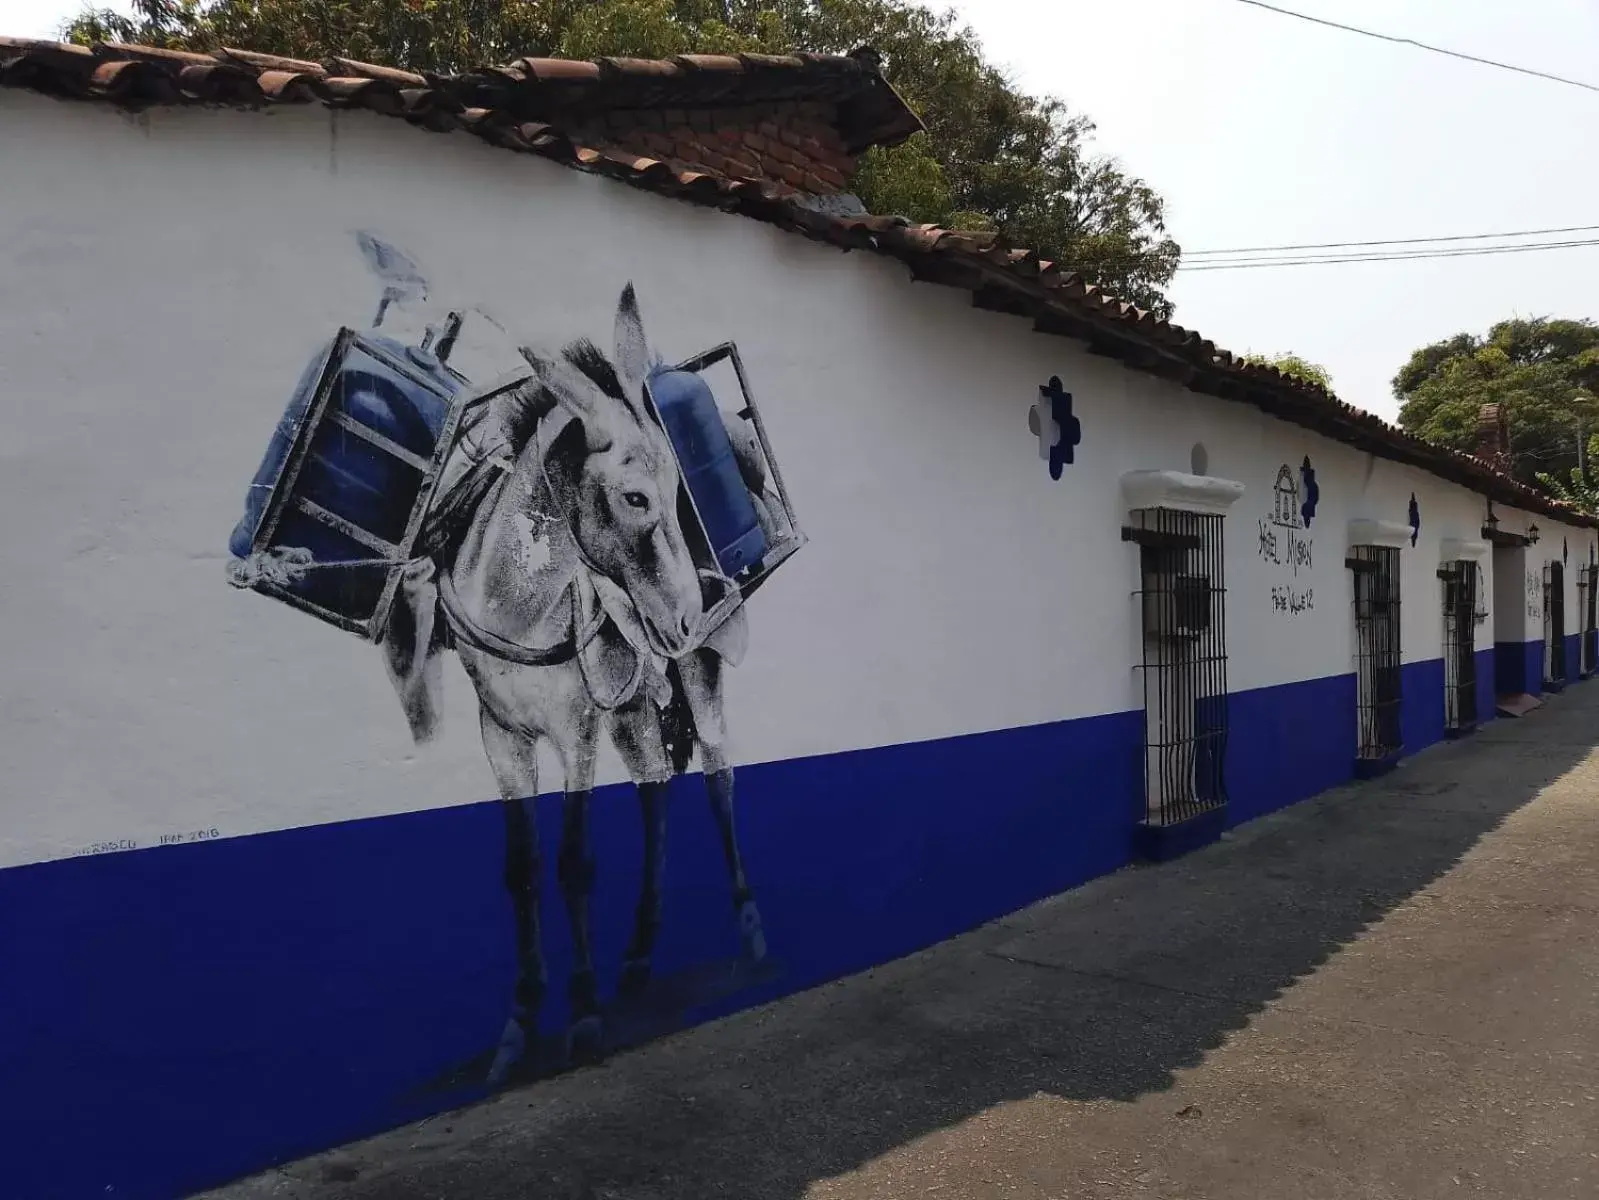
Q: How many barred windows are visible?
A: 5